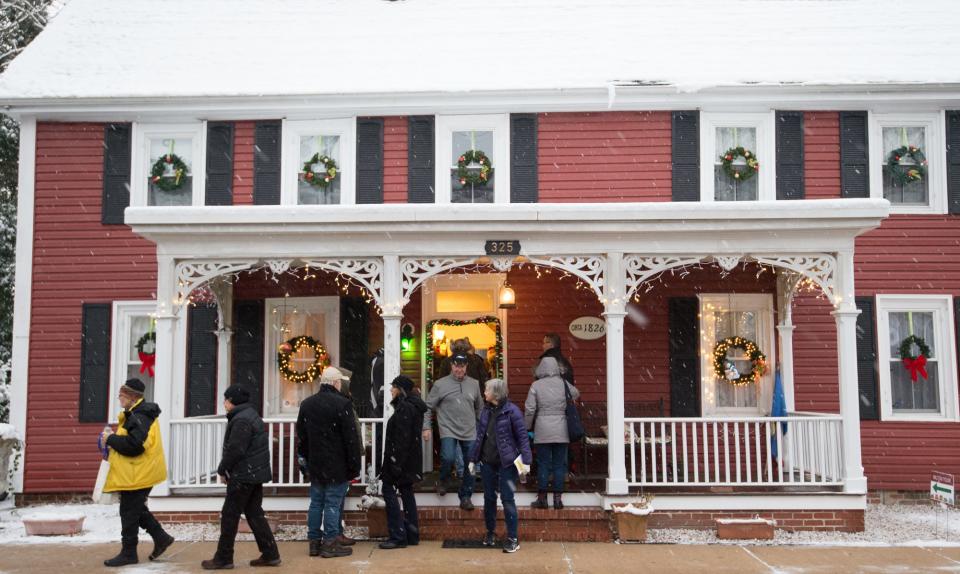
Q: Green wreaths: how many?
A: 9